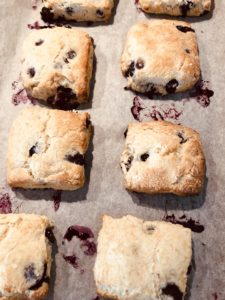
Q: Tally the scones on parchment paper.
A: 8